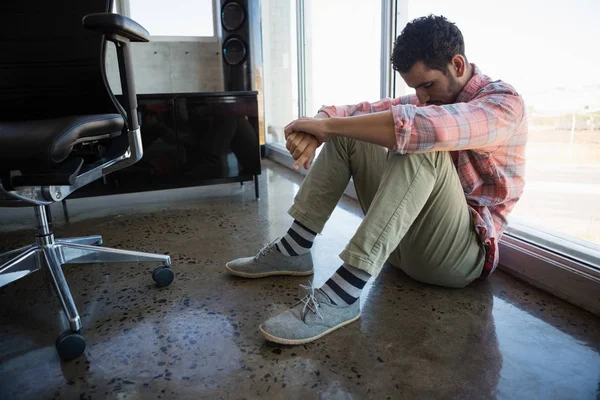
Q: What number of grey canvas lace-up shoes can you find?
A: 2